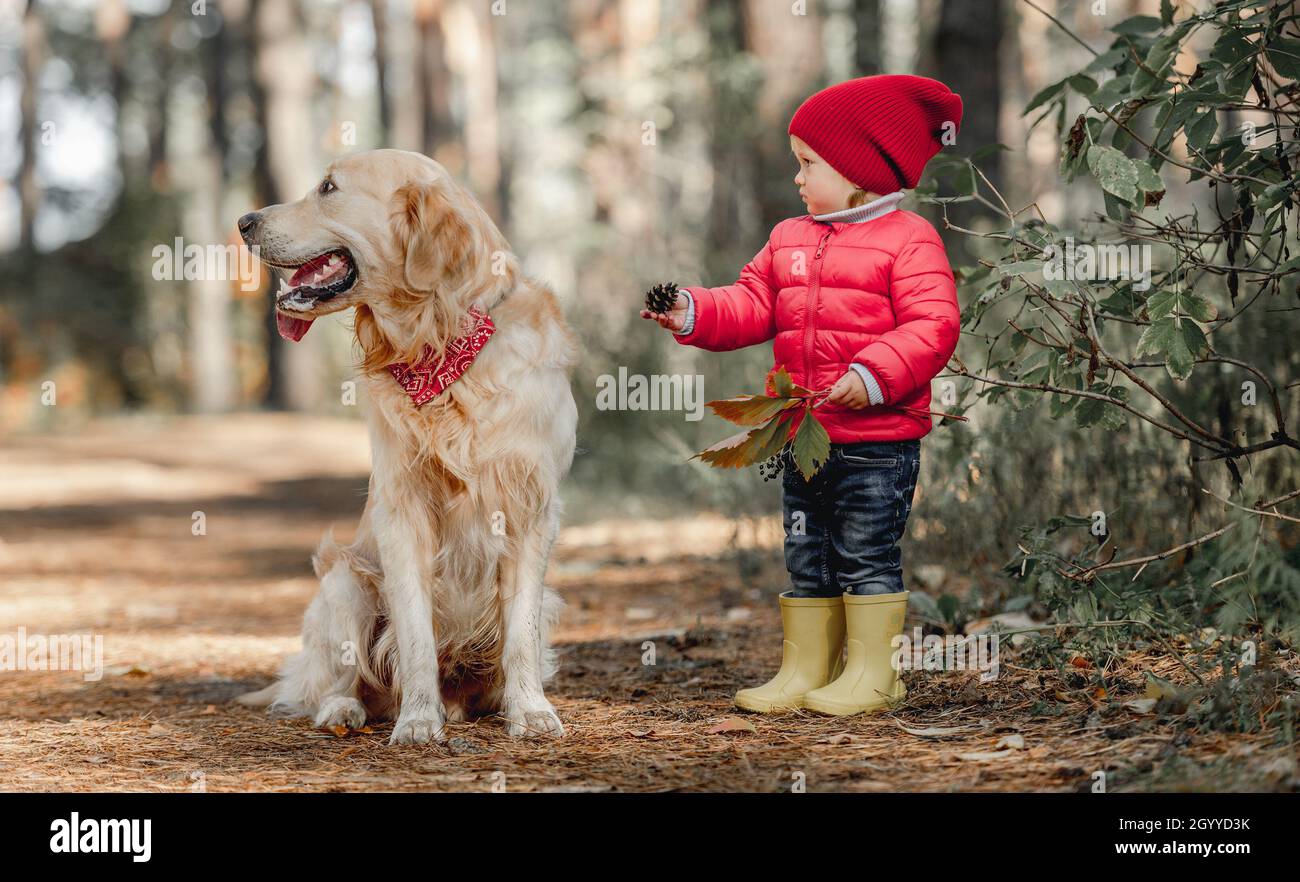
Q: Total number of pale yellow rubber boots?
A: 2